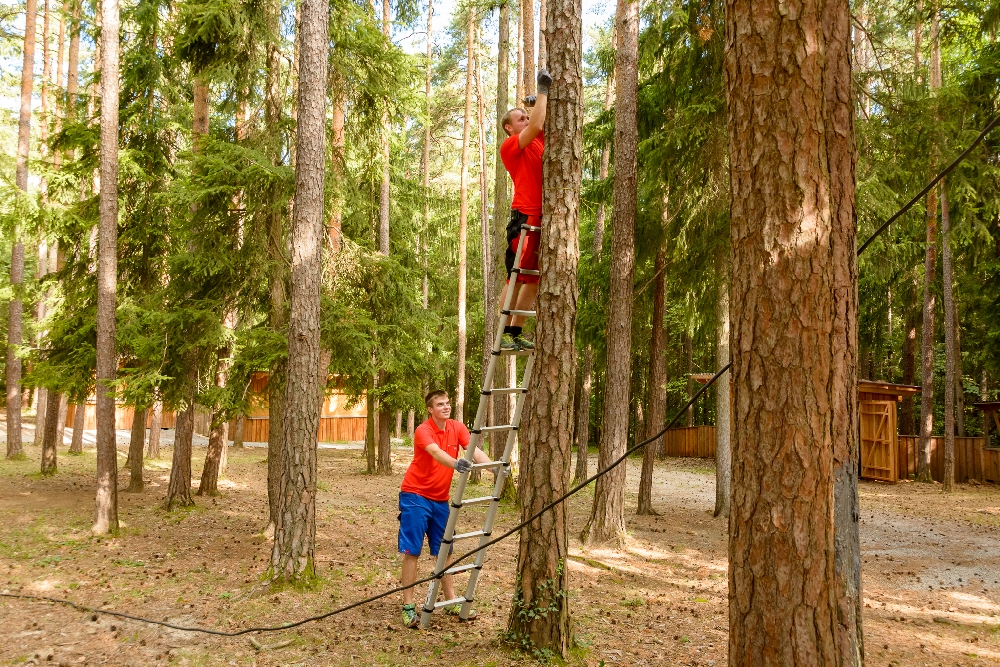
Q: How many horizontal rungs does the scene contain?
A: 11